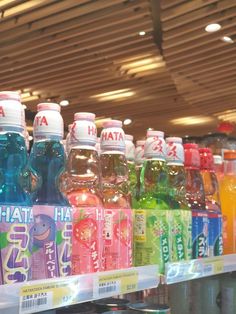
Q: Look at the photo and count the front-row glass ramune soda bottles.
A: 8